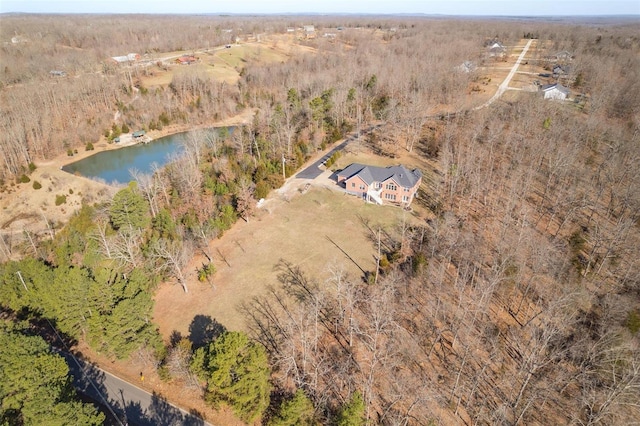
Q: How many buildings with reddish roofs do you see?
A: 1